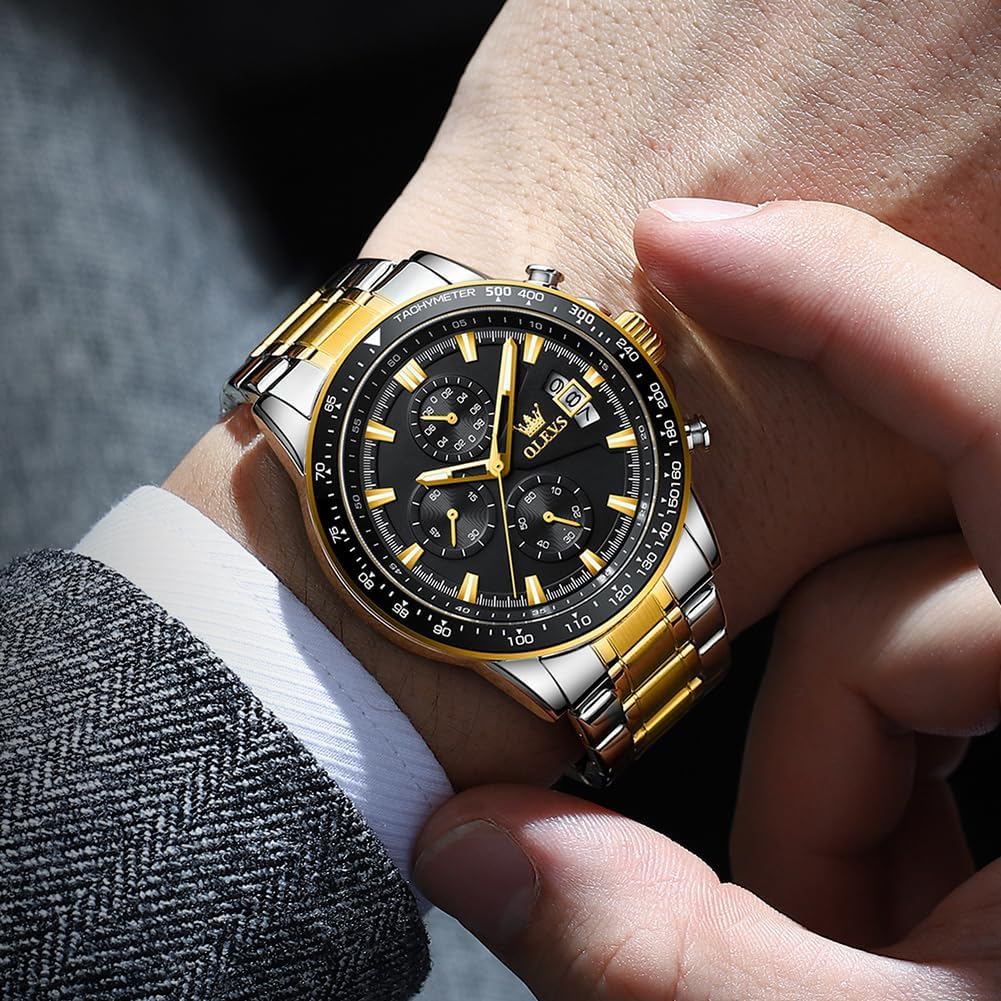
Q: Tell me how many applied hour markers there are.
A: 12